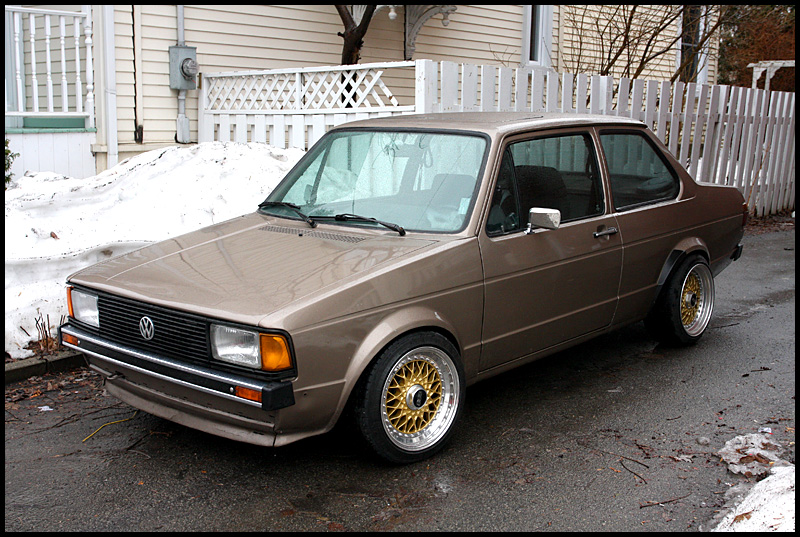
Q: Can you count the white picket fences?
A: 1